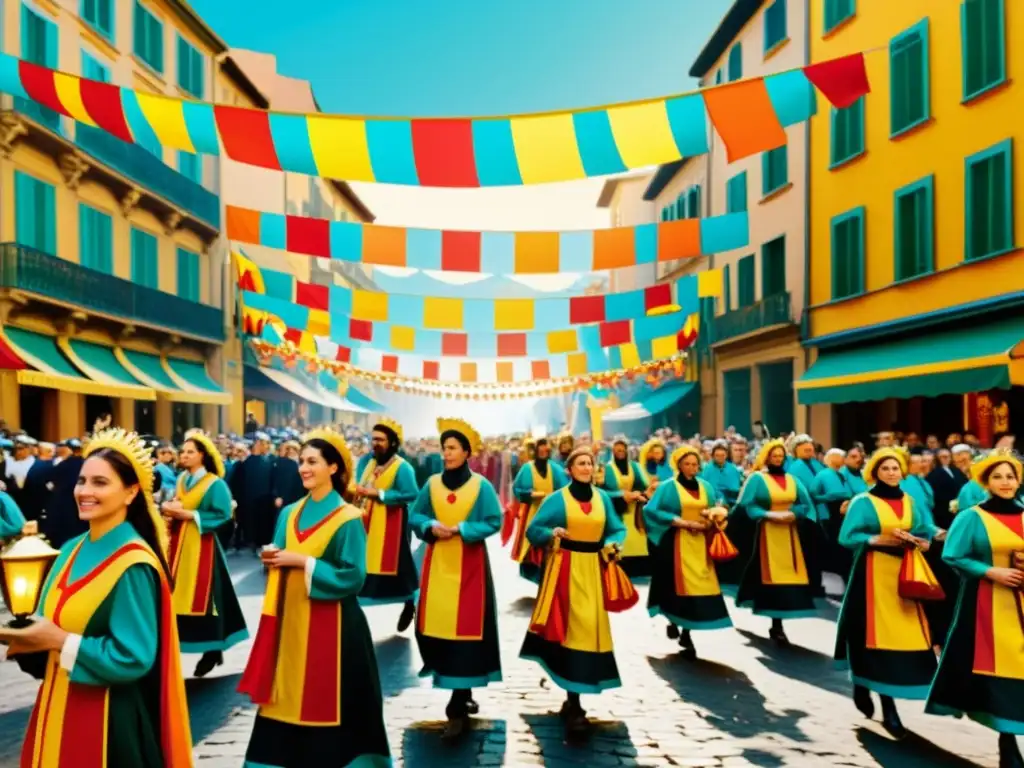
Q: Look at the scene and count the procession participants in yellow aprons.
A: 12